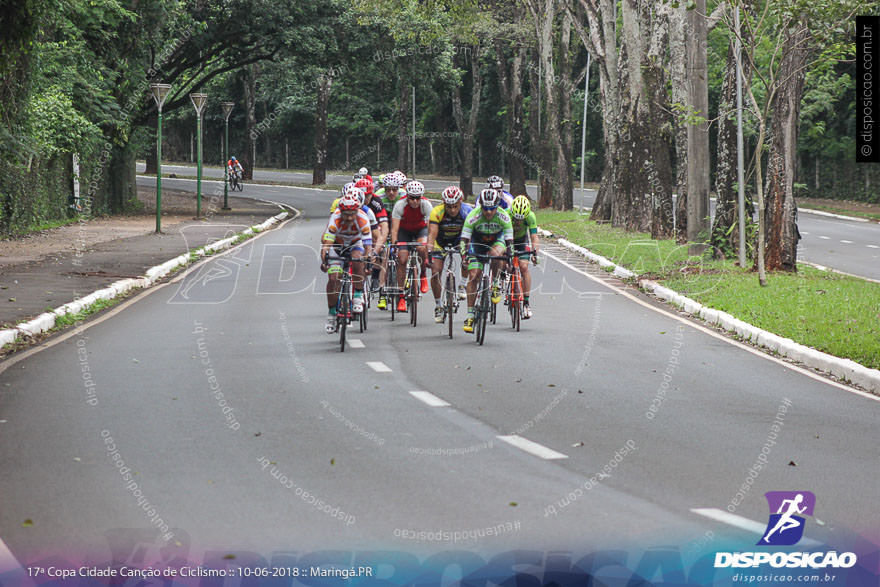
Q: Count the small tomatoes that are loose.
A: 0